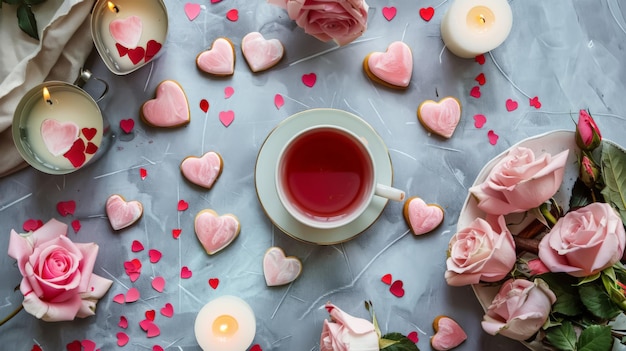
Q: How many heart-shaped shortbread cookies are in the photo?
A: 11